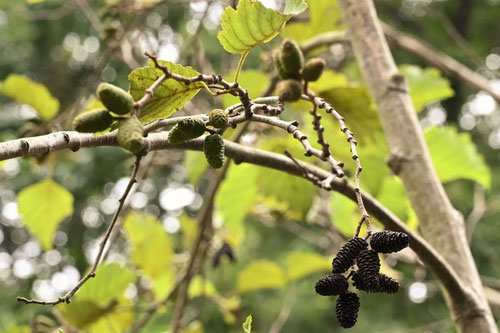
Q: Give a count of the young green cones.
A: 10